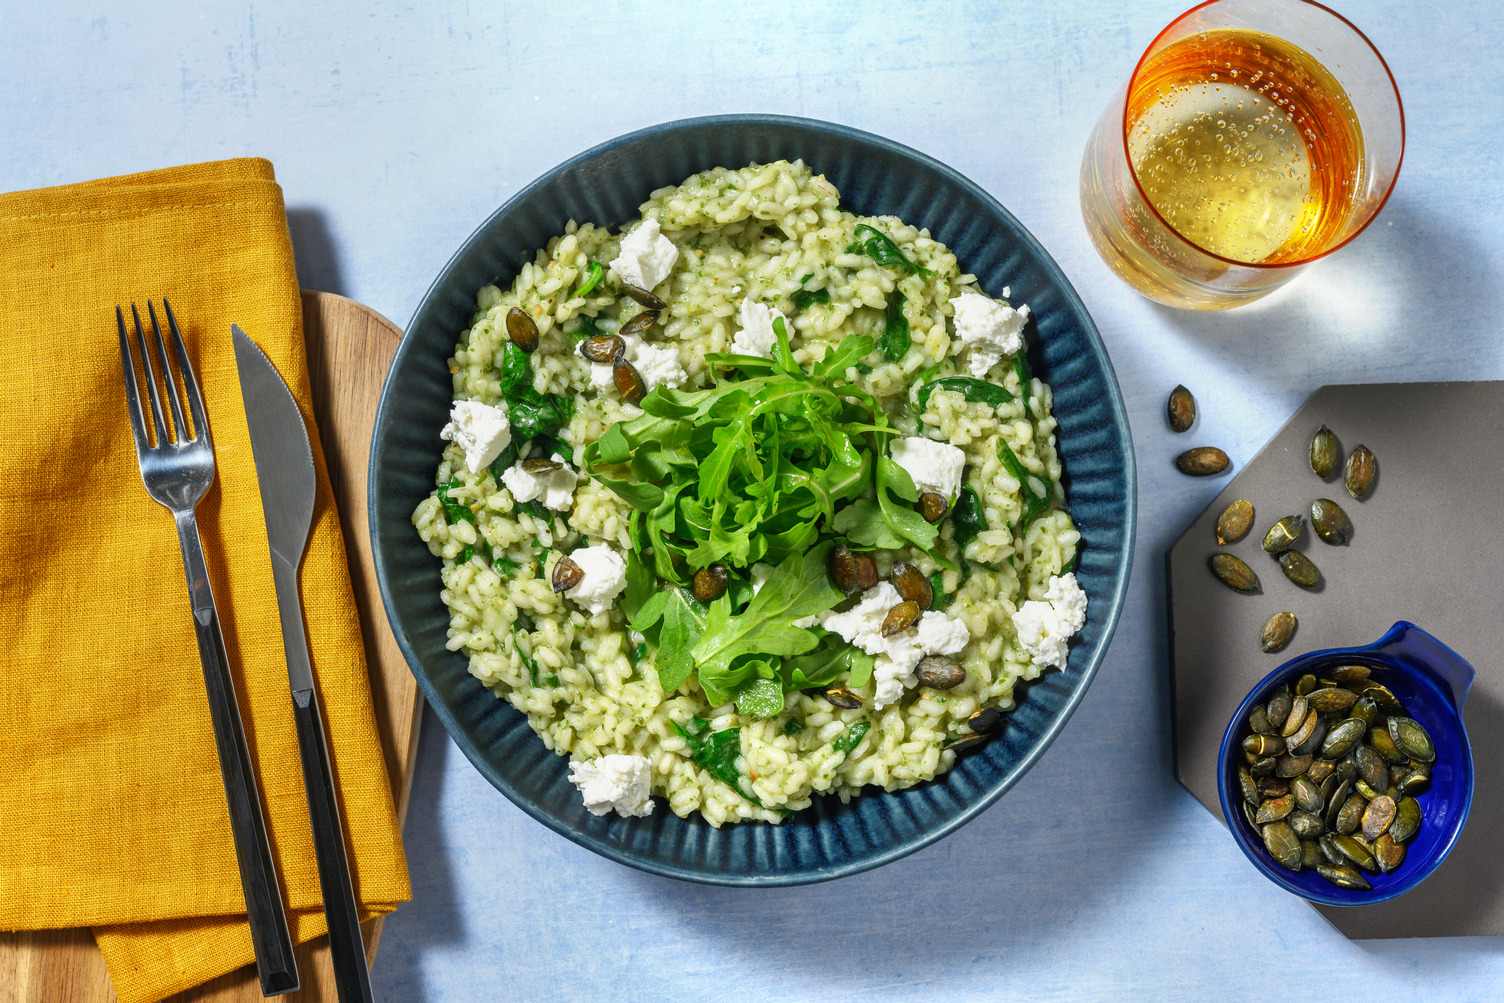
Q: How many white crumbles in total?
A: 11